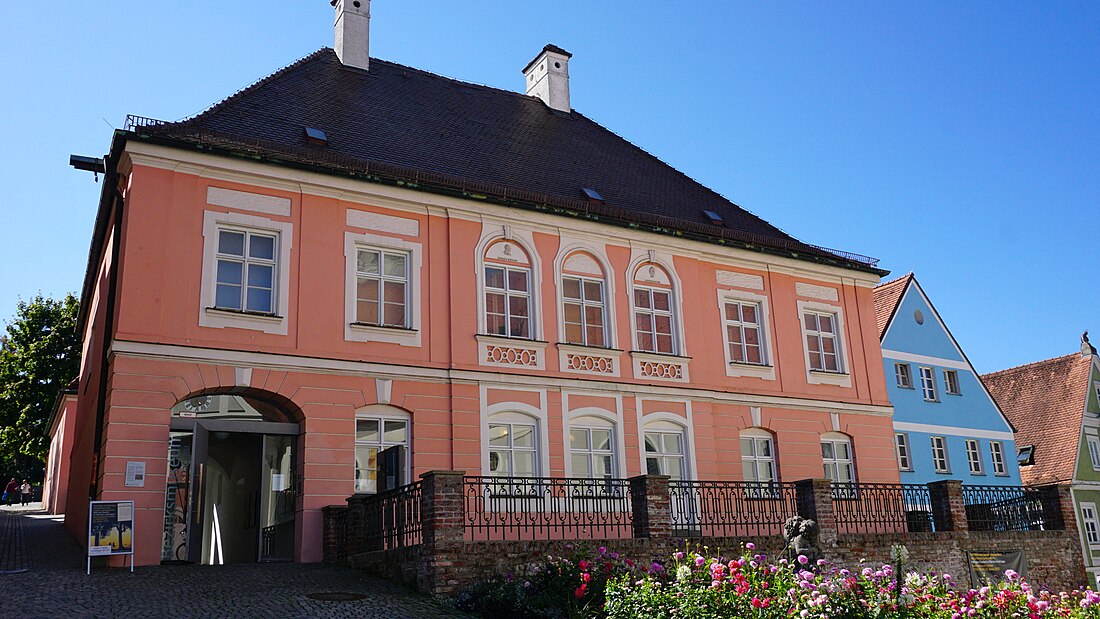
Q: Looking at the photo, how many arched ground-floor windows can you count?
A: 6